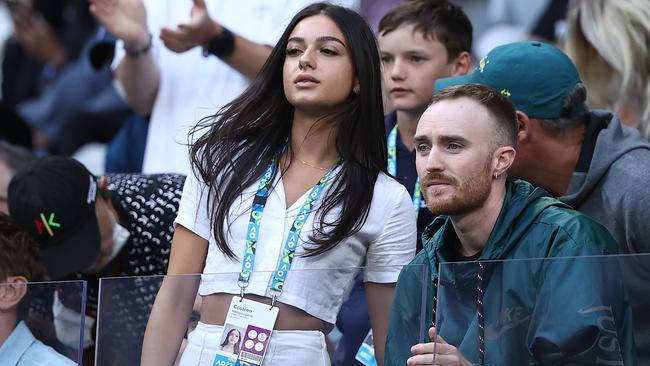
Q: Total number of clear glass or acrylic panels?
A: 3